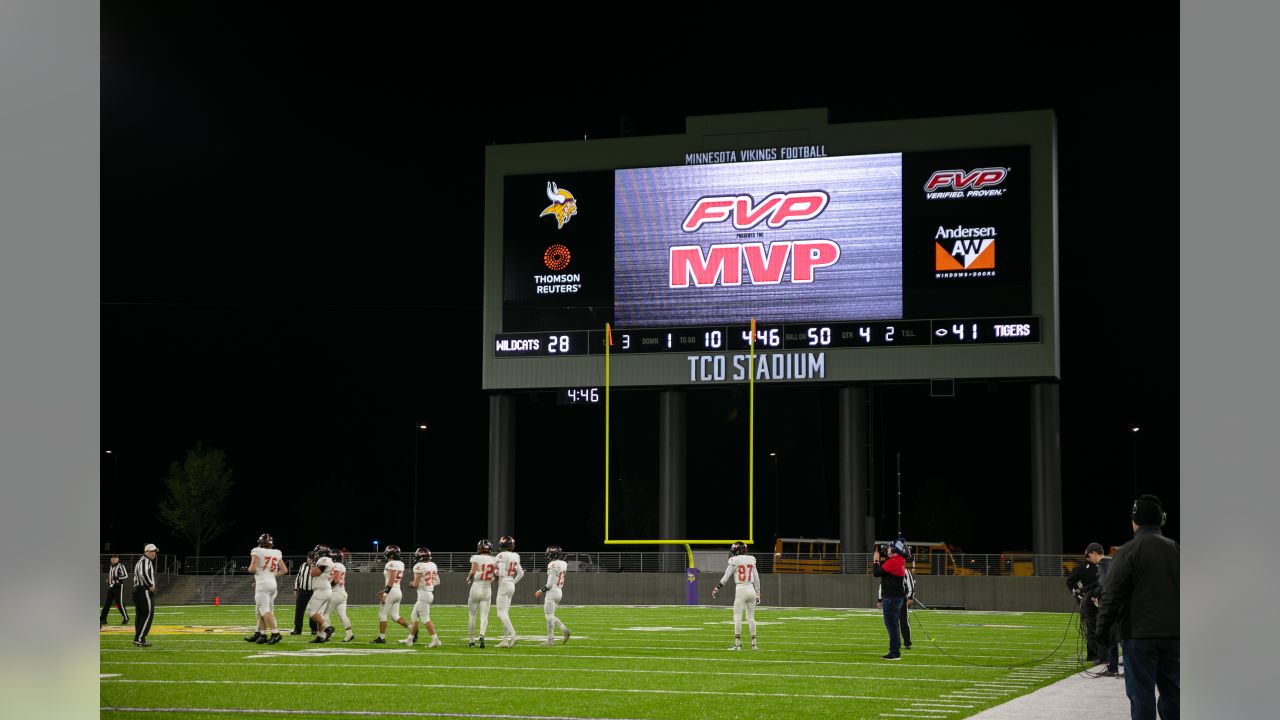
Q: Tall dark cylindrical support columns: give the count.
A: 4